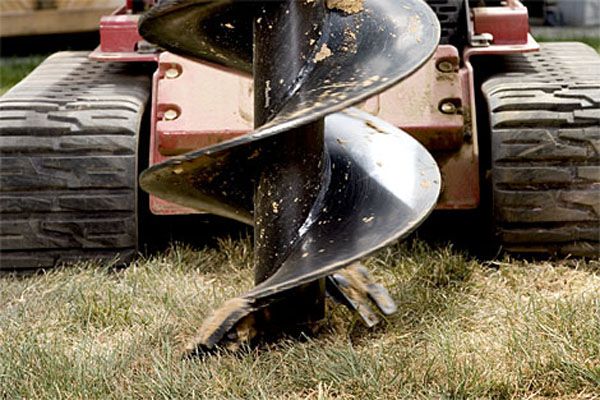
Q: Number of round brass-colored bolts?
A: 4